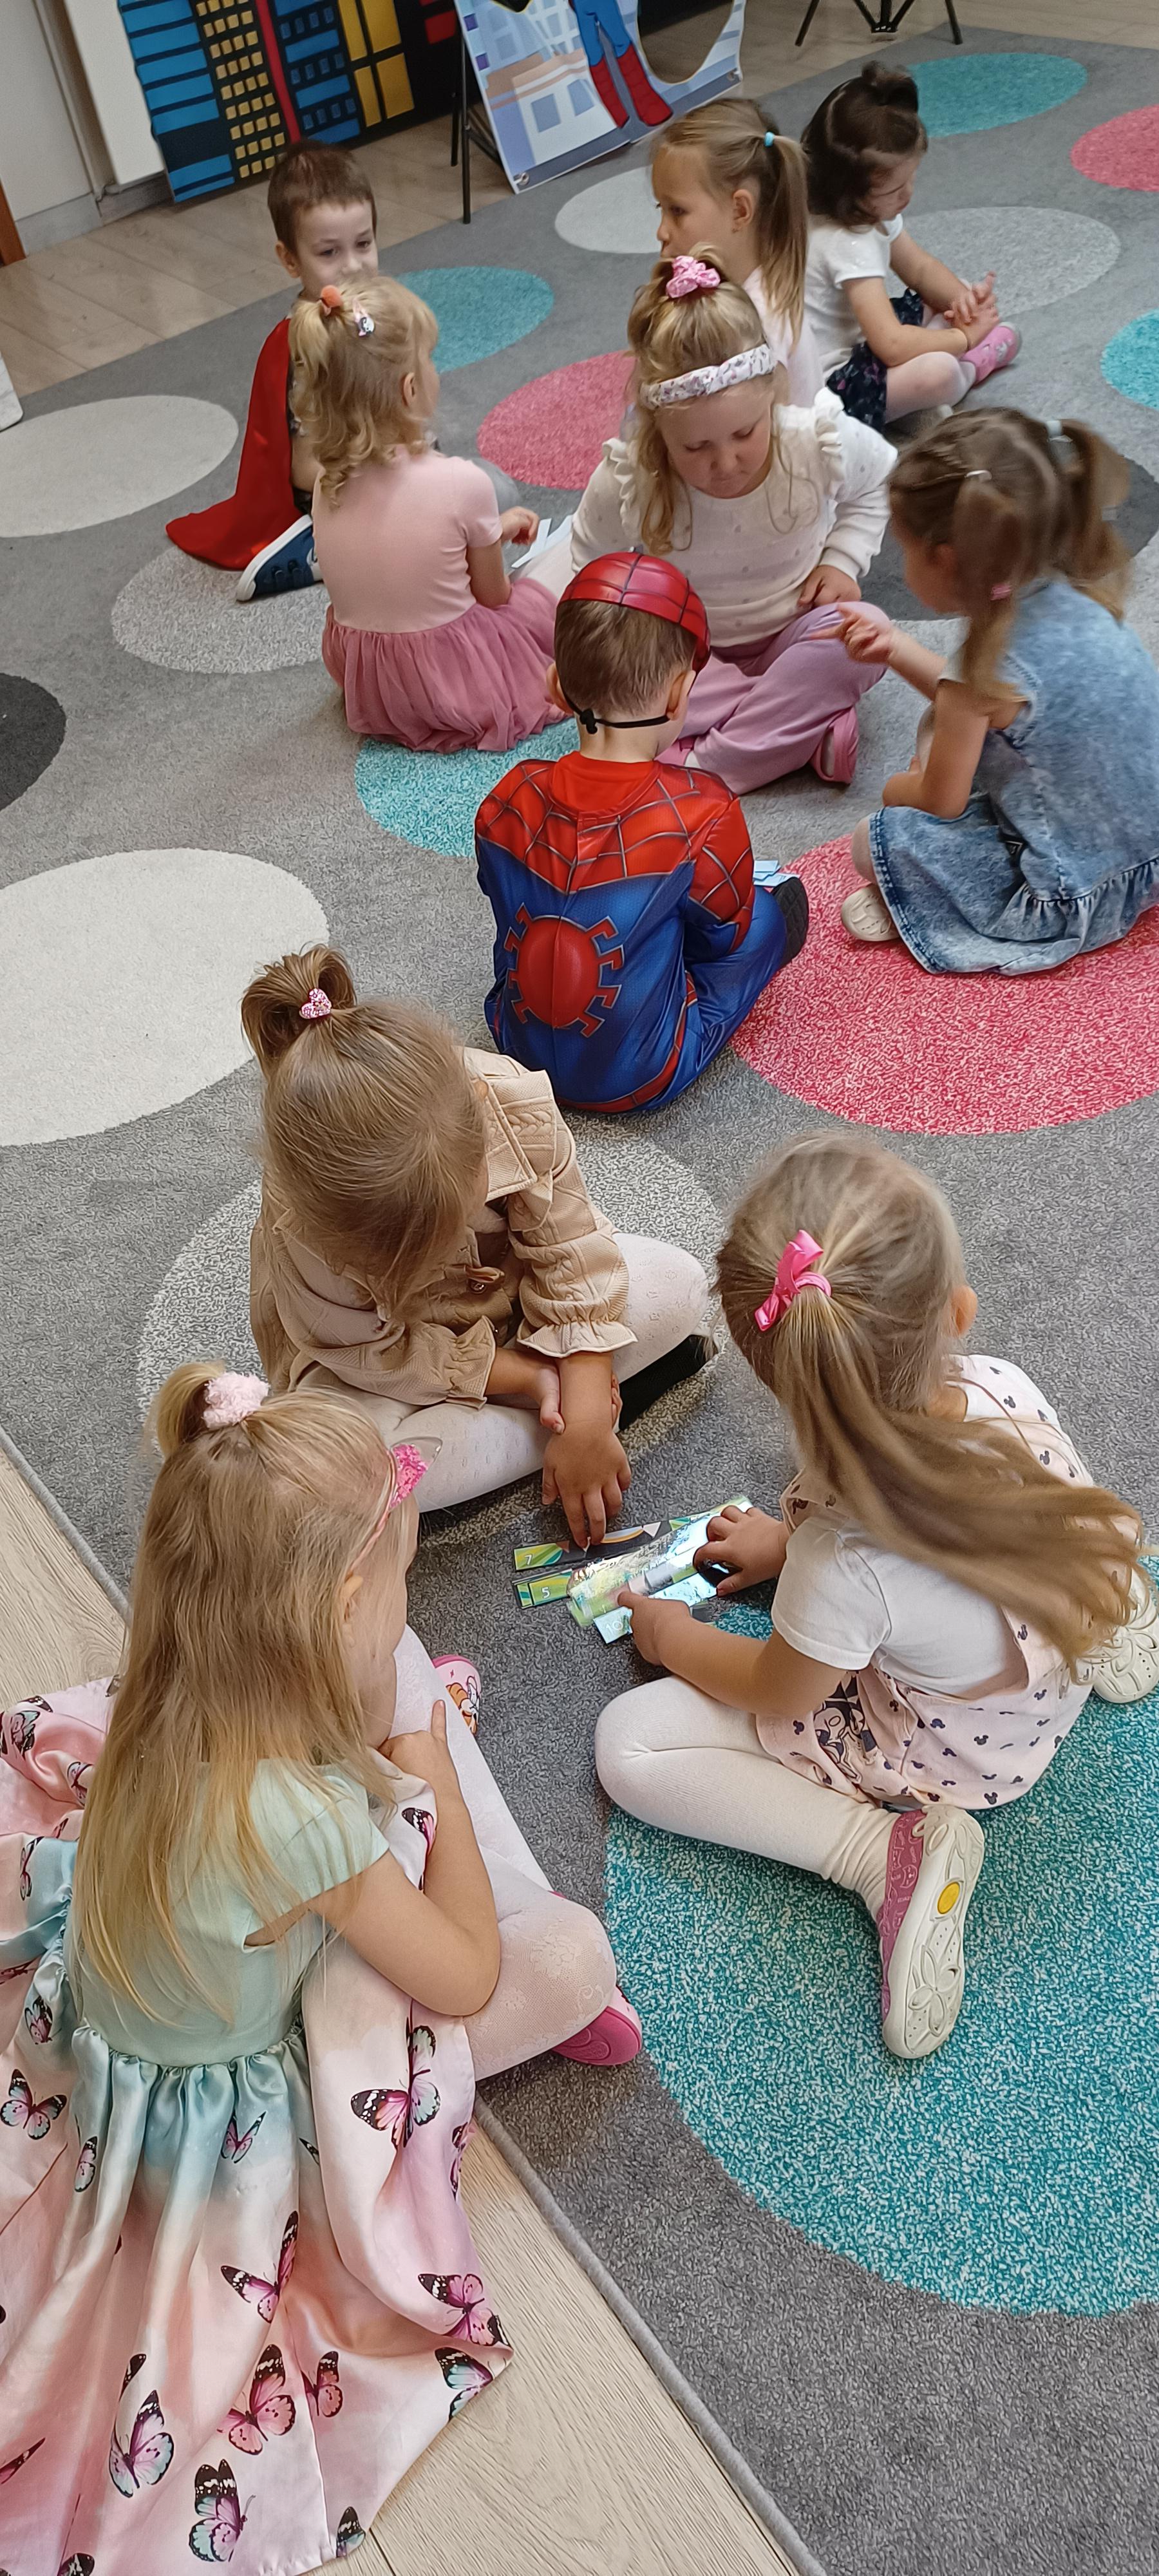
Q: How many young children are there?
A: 10